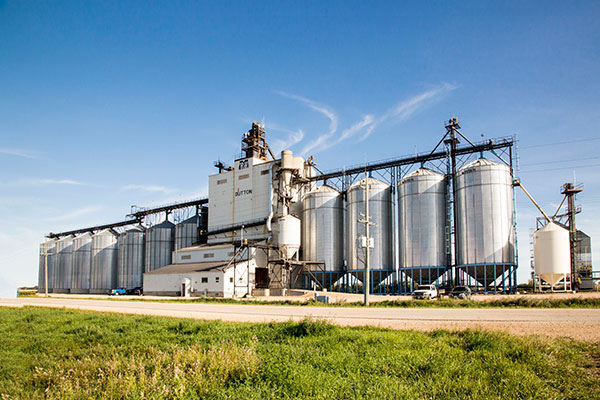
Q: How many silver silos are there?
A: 11